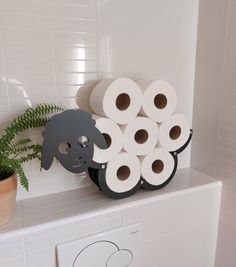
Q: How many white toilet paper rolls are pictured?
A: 7